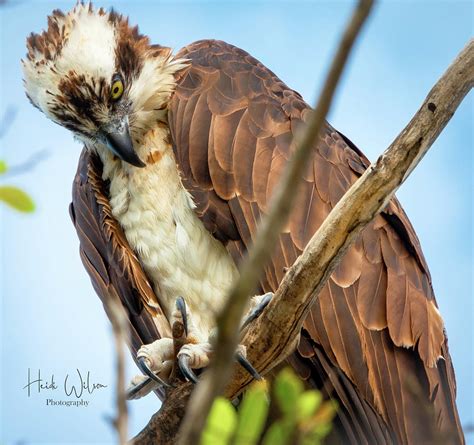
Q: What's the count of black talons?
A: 6